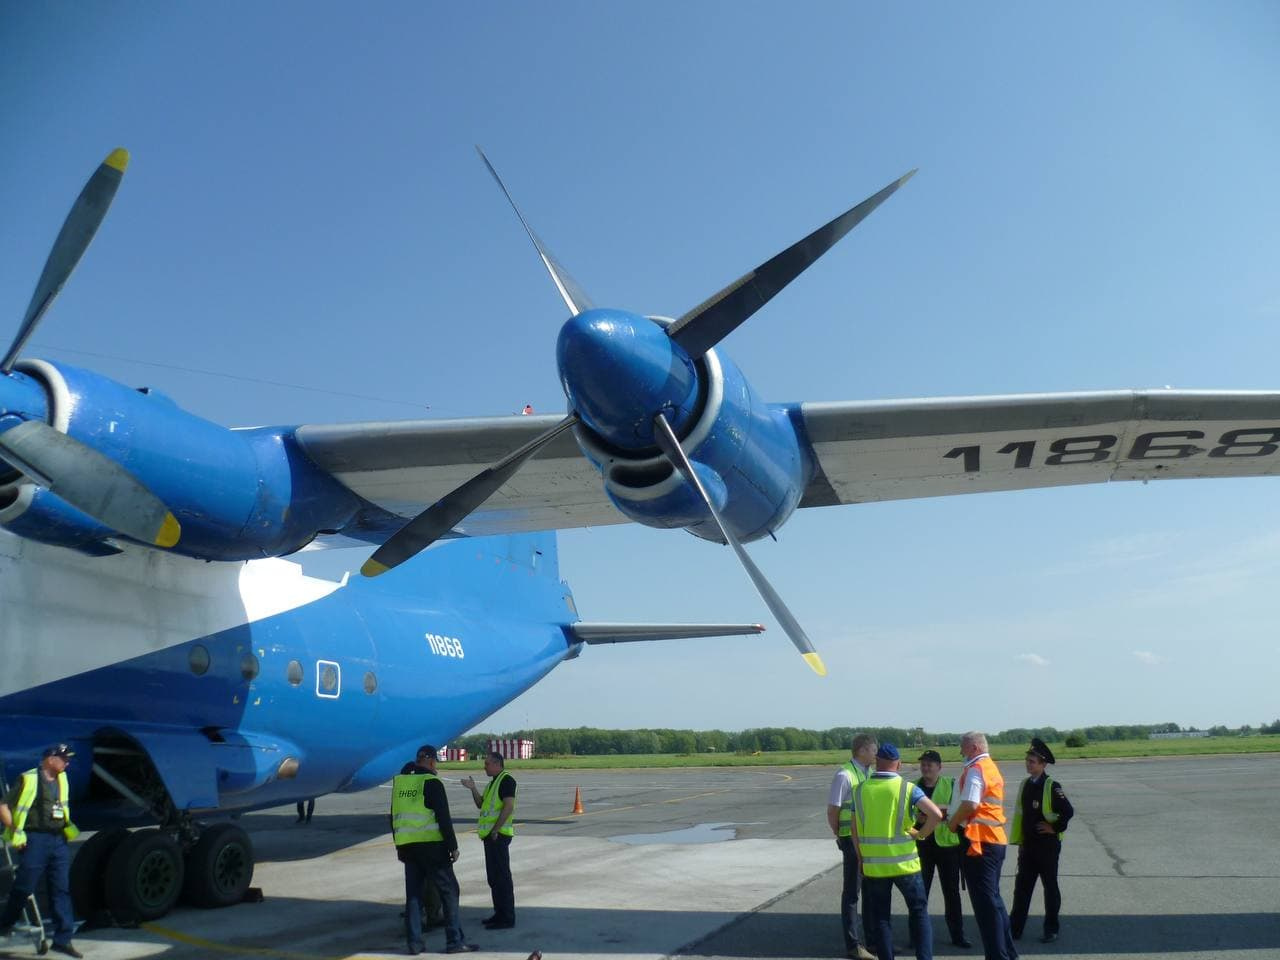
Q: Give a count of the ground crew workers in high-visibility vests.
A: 8